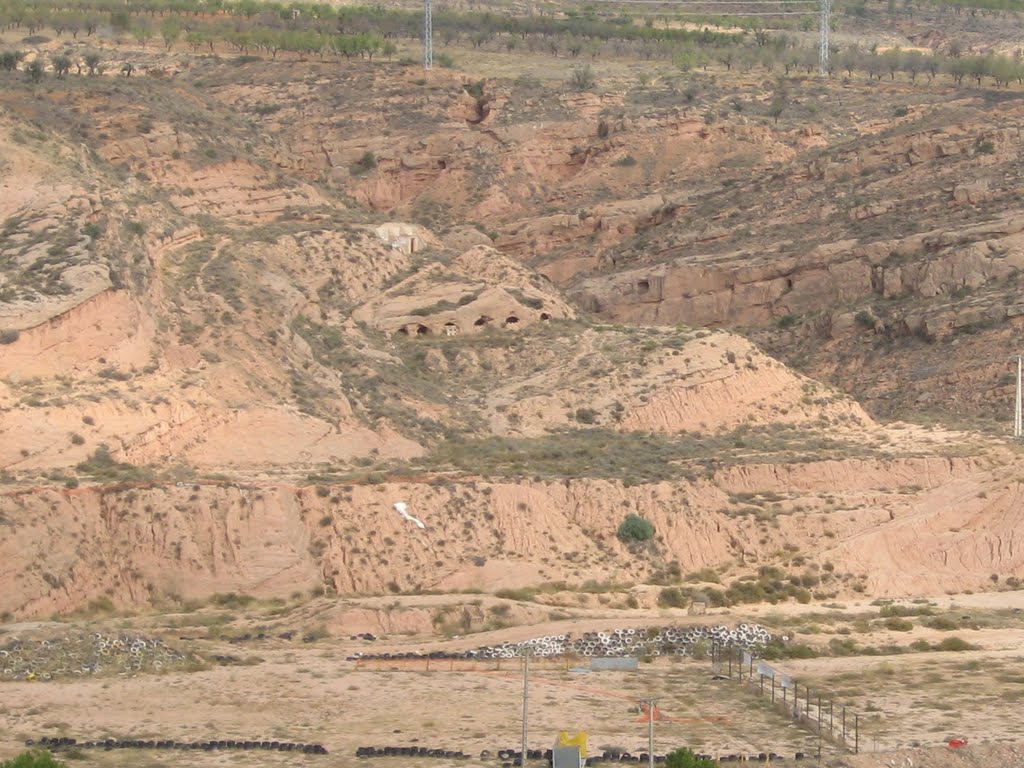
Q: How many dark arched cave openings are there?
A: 6